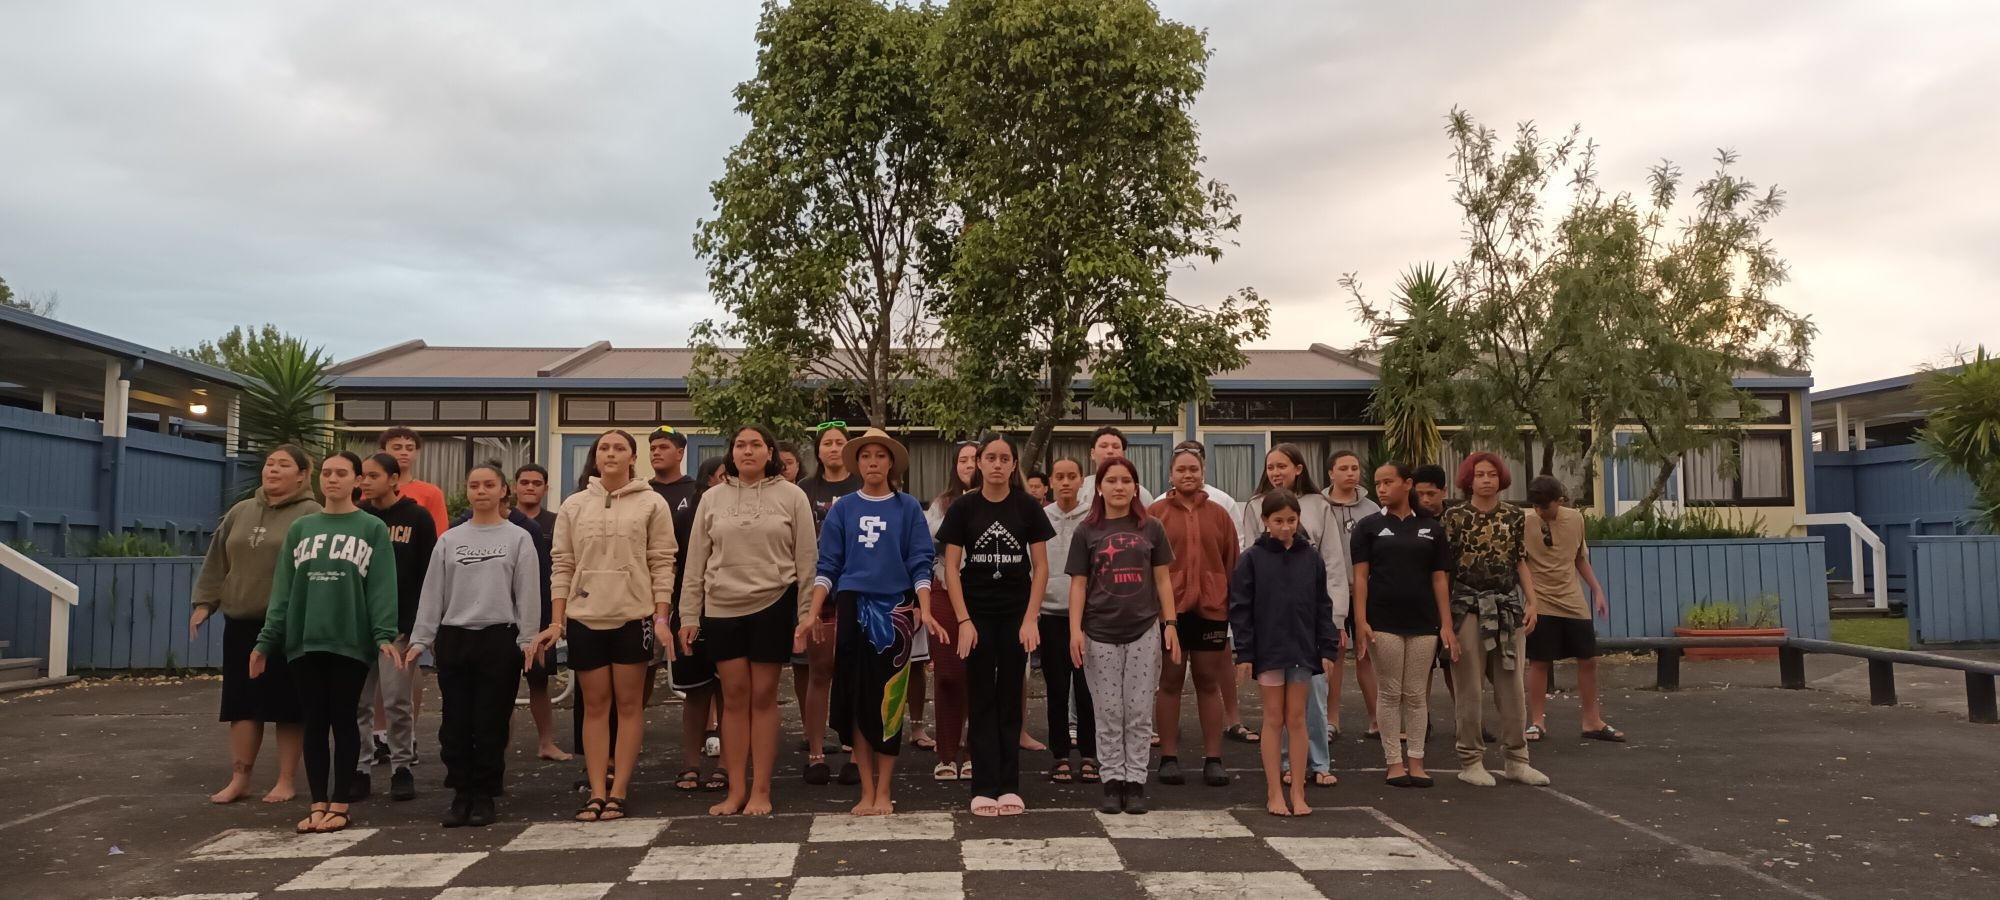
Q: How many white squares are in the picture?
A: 12